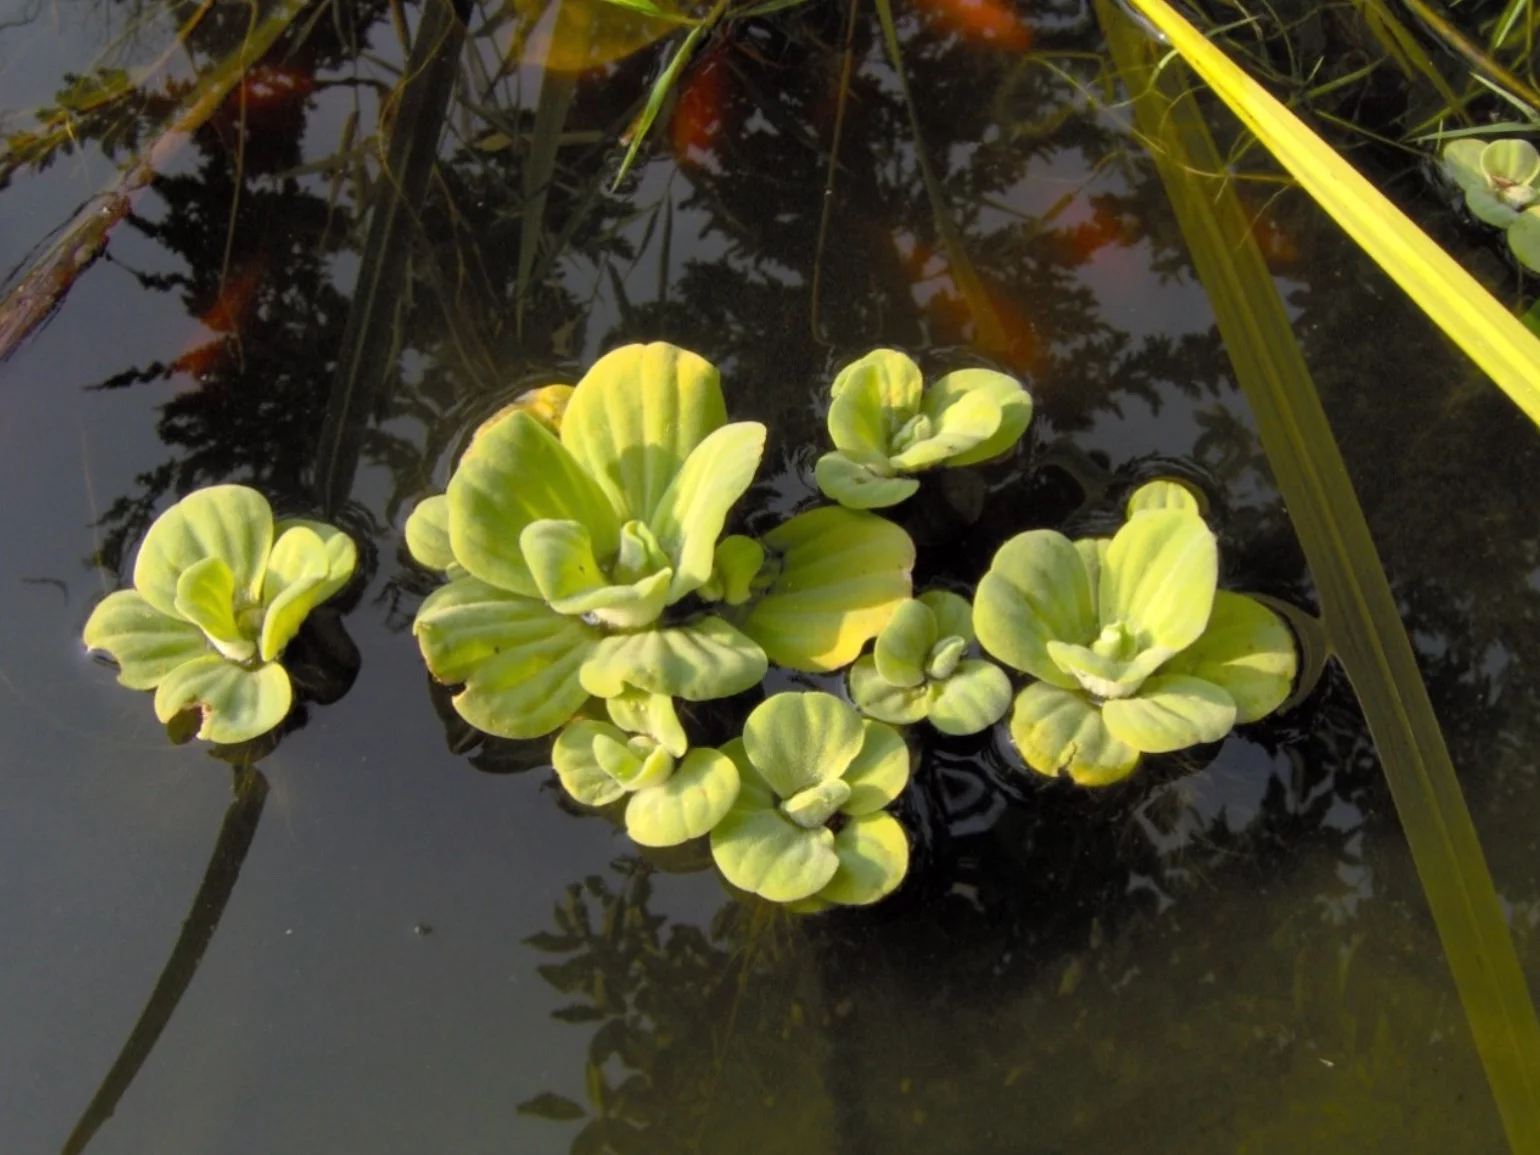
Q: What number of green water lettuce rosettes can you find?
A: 8